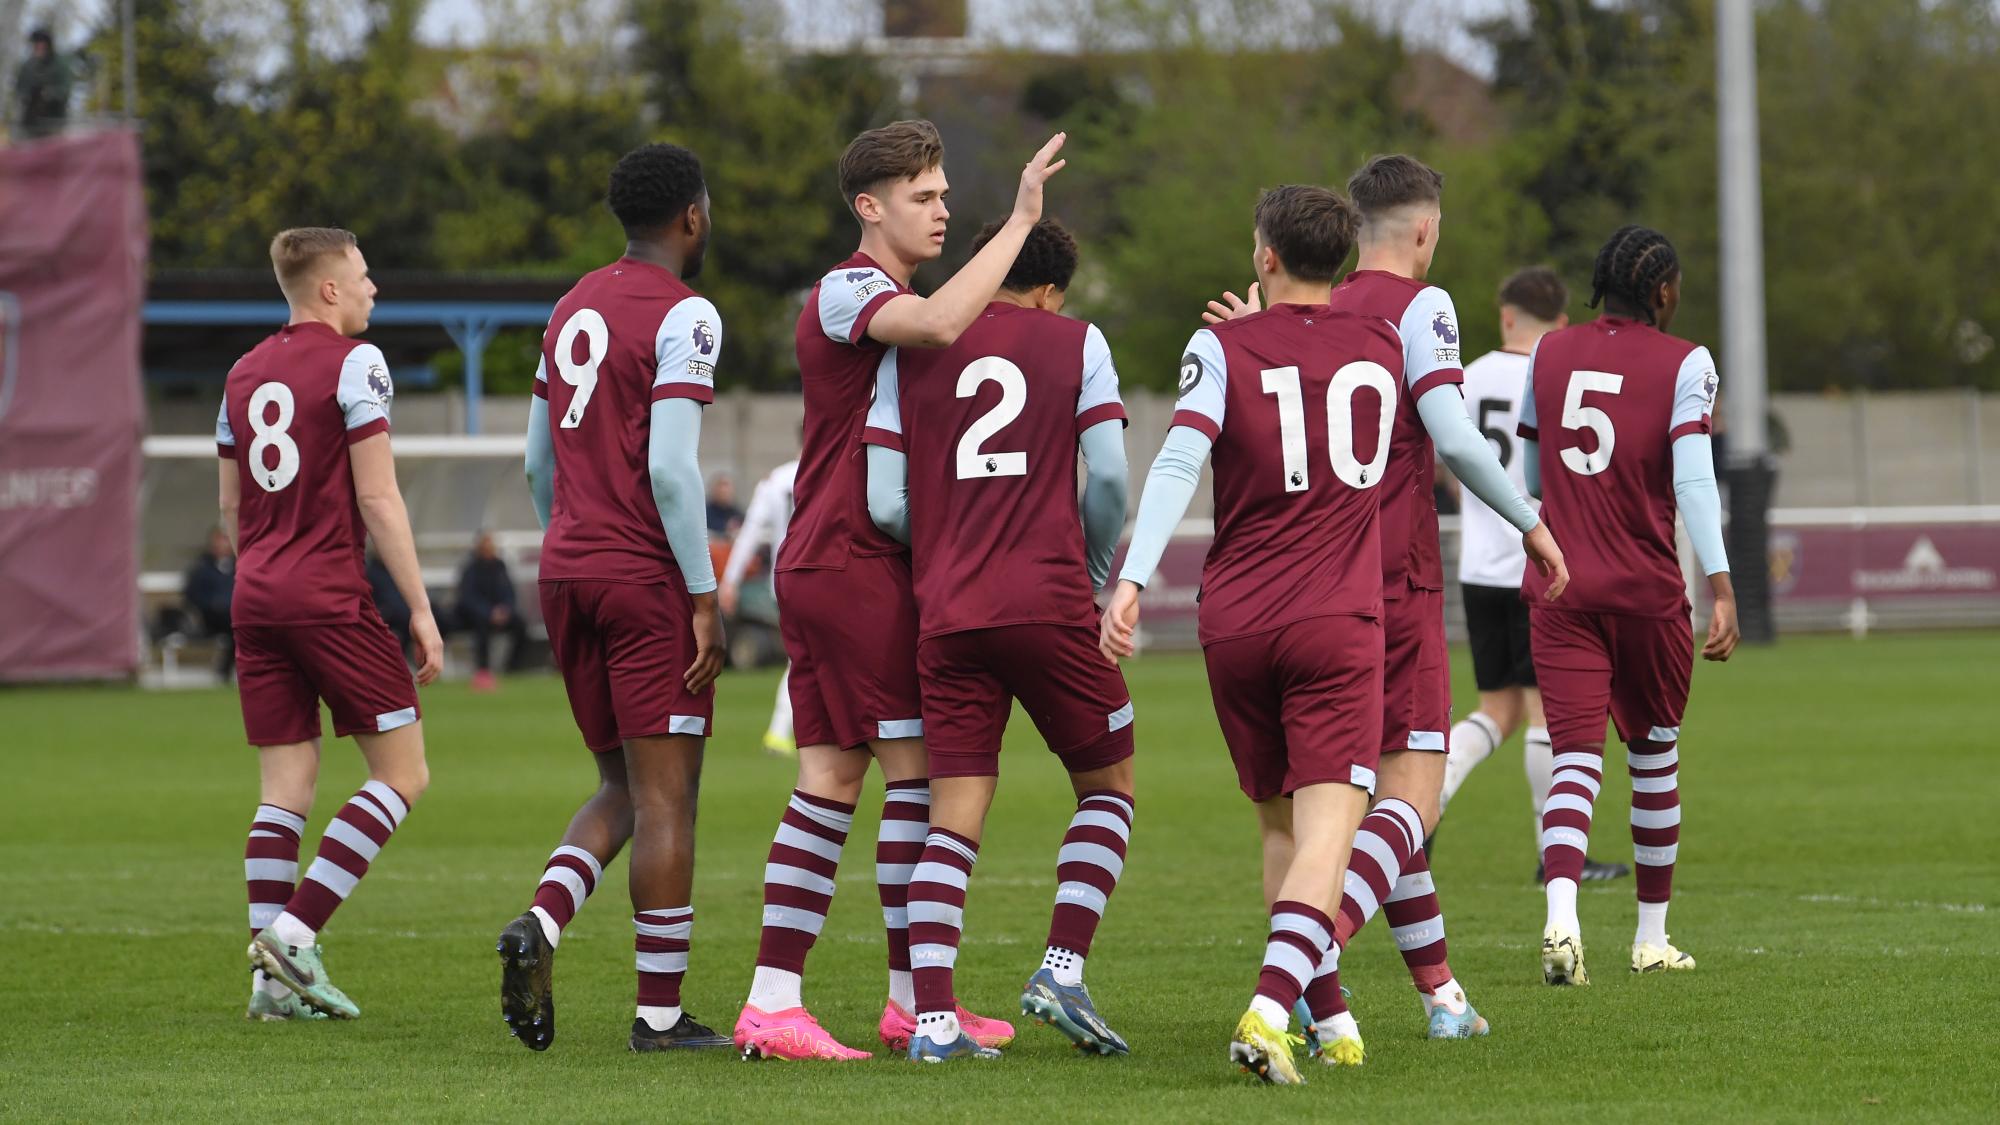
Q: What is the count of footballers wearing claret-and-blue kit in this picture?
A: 7